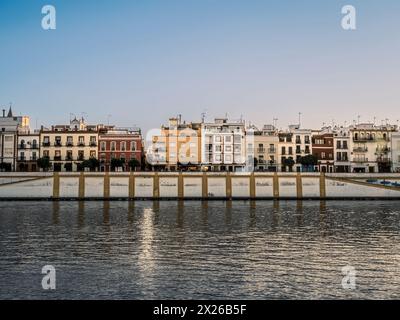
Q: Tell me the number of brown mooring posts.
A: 12